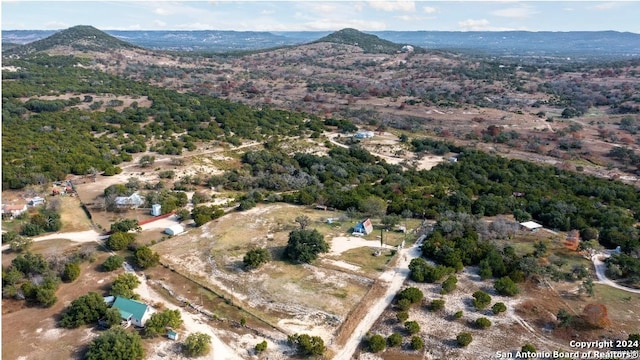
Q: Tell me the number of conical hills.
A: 2